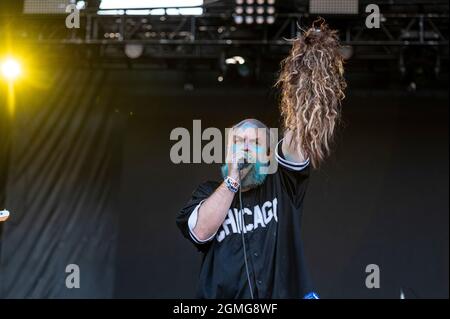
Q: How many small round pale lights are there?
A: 12